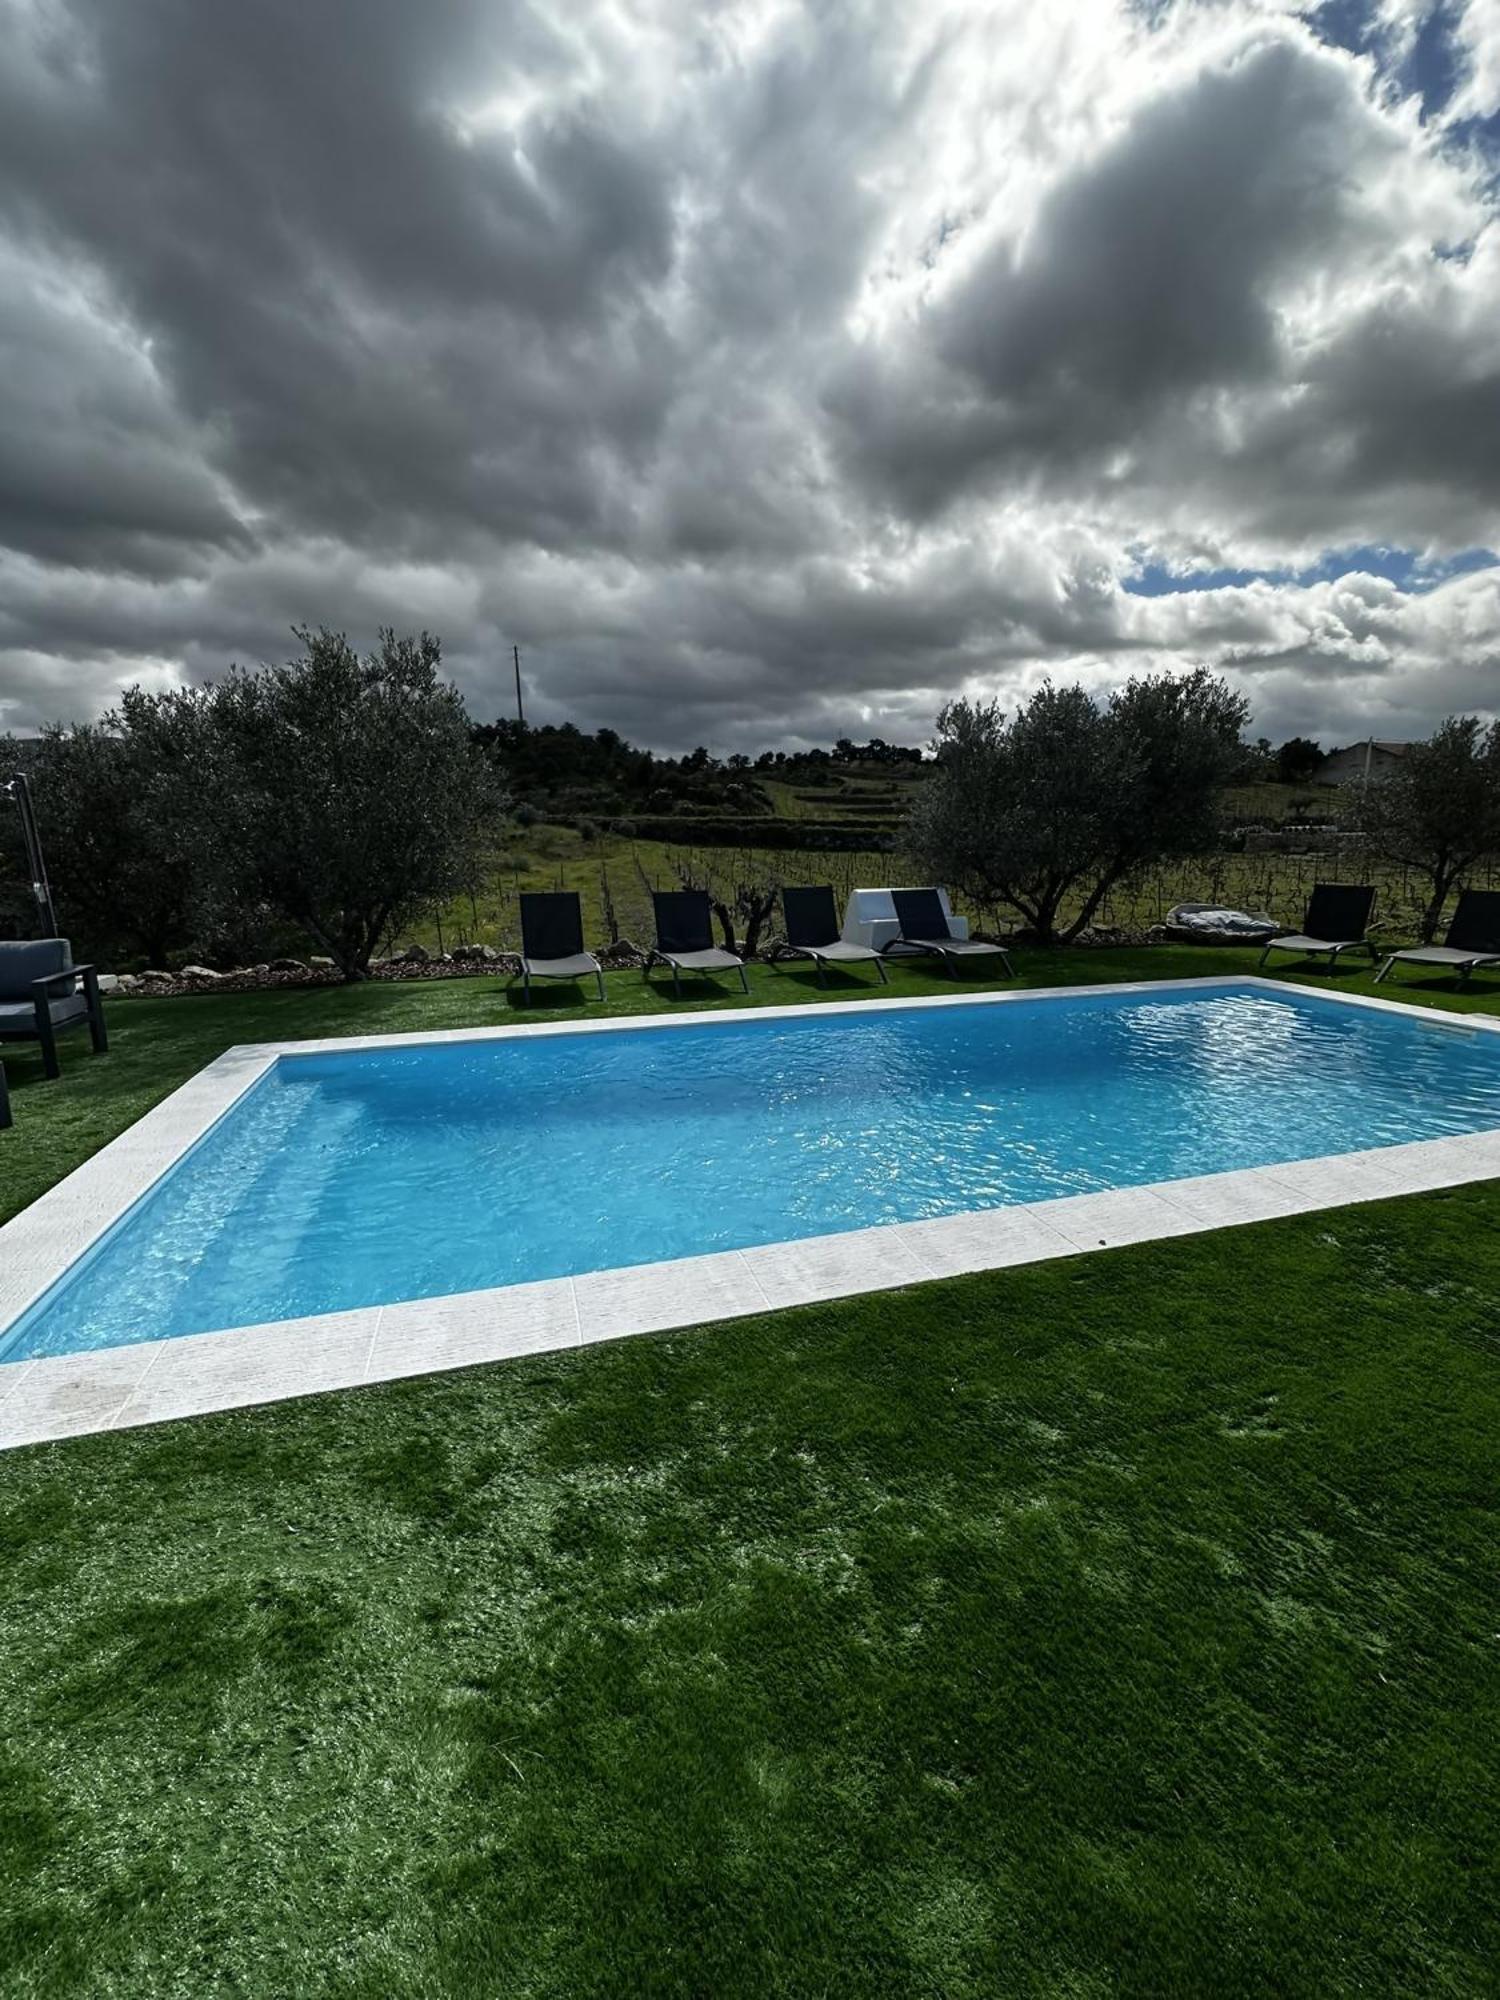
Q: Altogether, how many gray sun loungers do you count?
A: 6